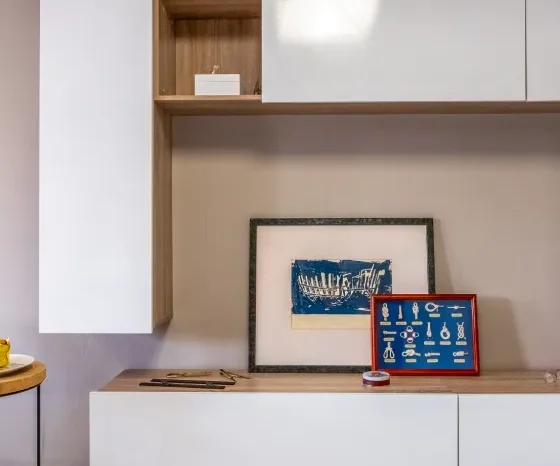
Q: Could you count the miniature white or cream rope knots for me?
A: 13